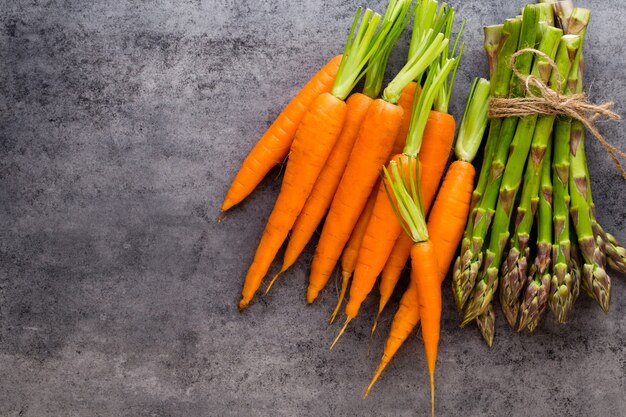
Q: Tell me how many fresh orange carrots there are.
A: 9